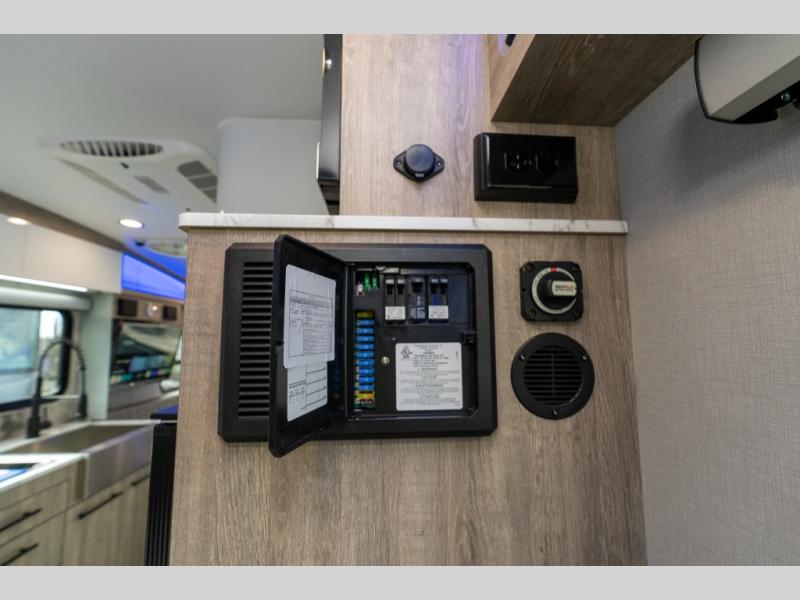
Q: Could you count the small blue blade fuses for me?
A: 9